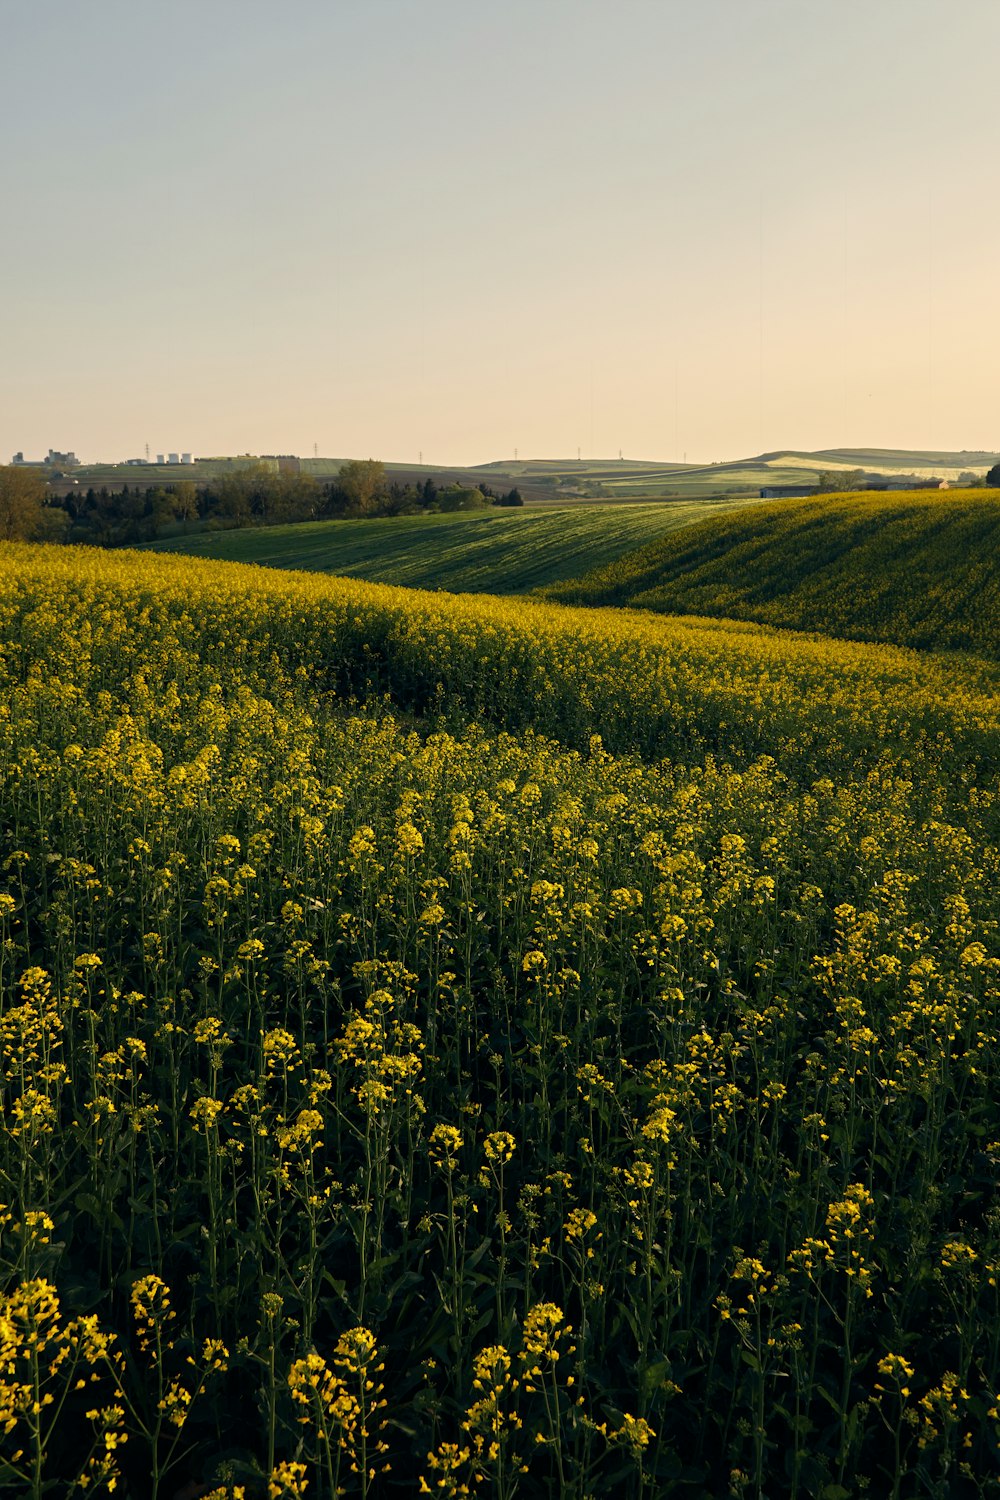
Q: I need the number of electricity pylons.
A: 7